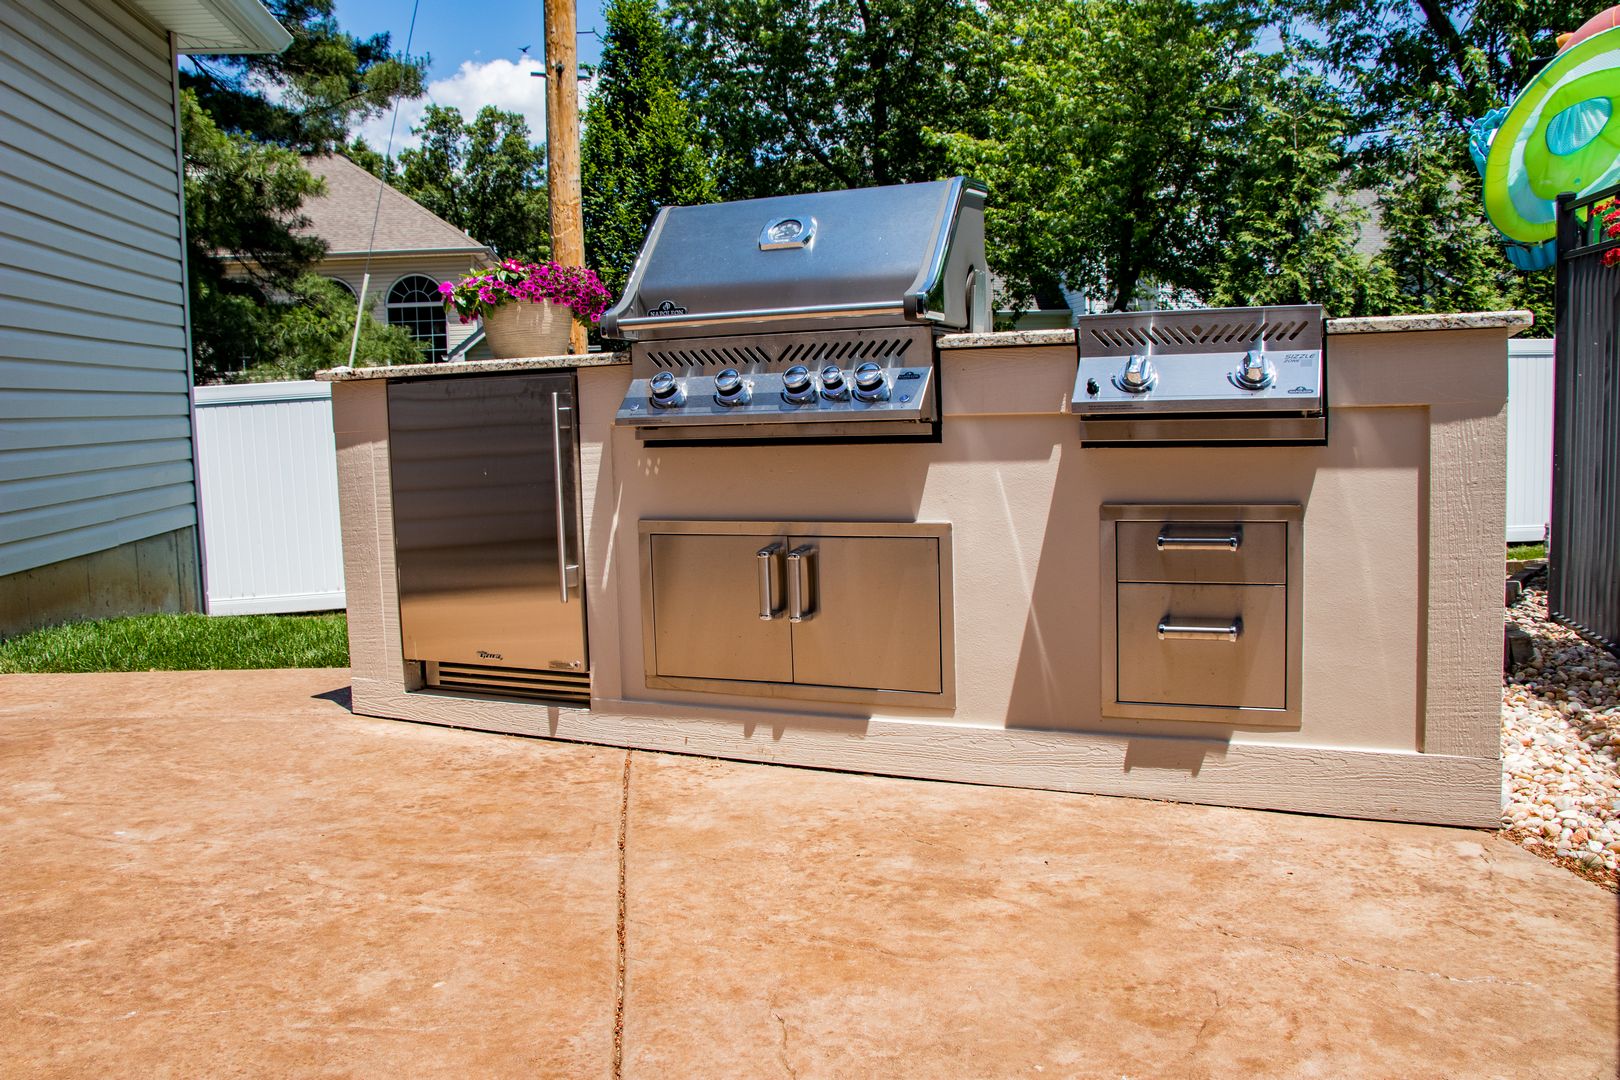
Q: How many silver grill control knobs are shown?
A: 7